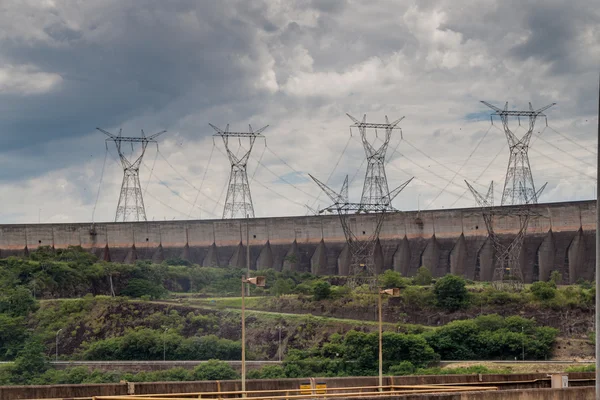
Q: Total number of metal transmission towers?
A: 6